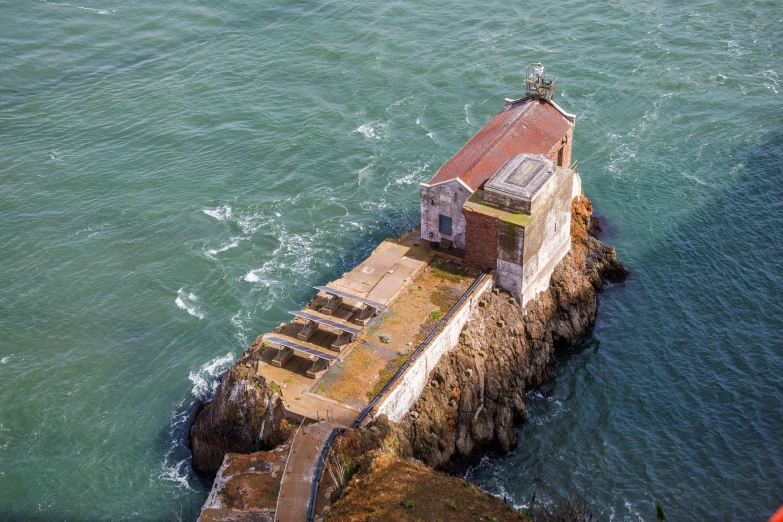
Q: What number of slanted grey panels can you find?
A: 3